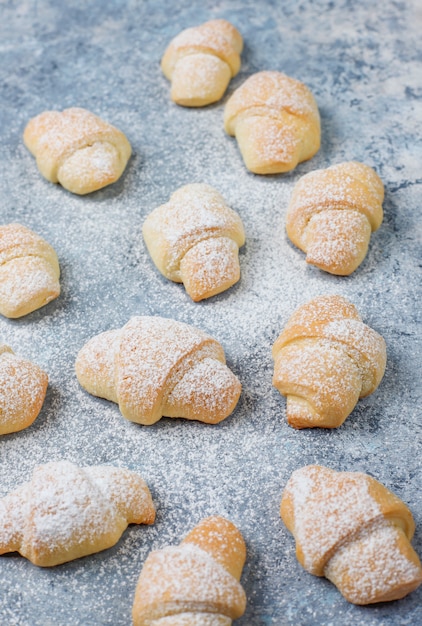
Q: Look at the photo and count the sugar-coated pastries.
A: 12